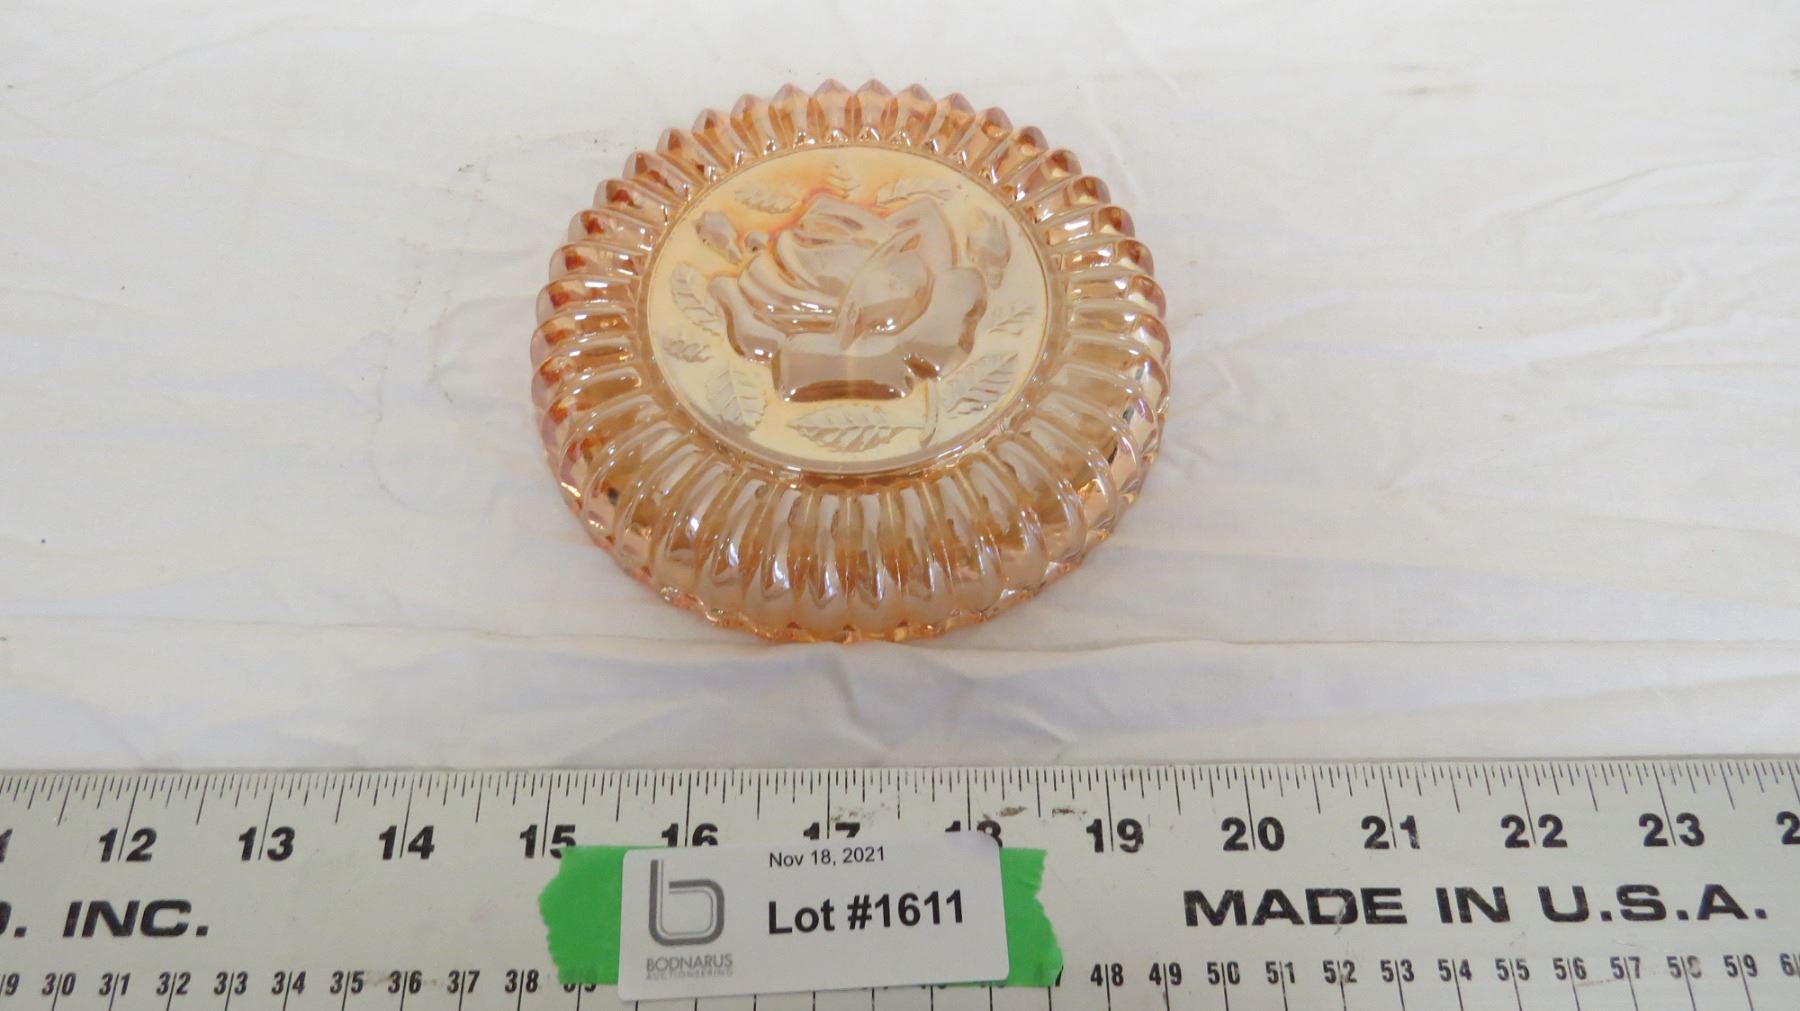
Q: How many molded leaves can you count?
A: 9